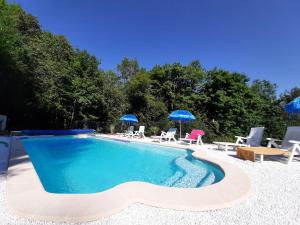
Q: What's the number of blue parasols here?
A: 3